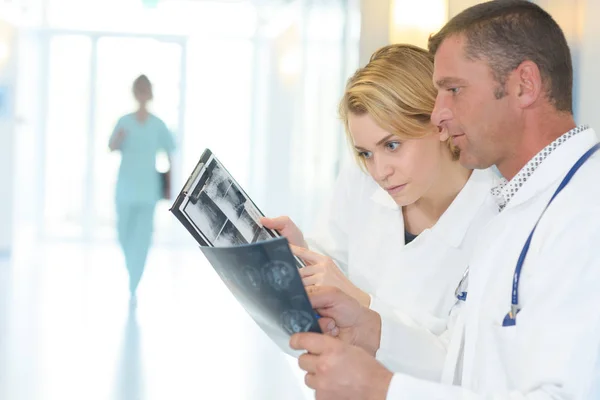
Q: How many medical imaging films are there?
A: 2